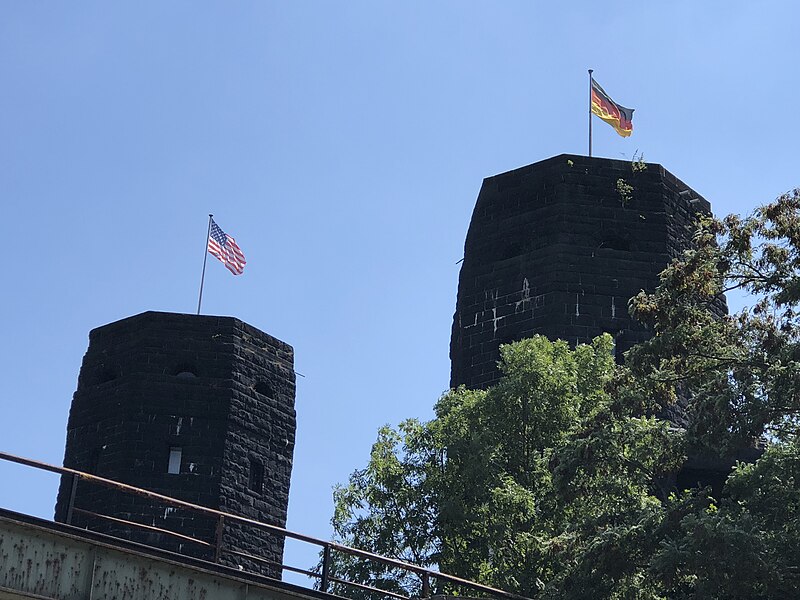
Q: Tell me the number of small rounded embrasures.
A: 5